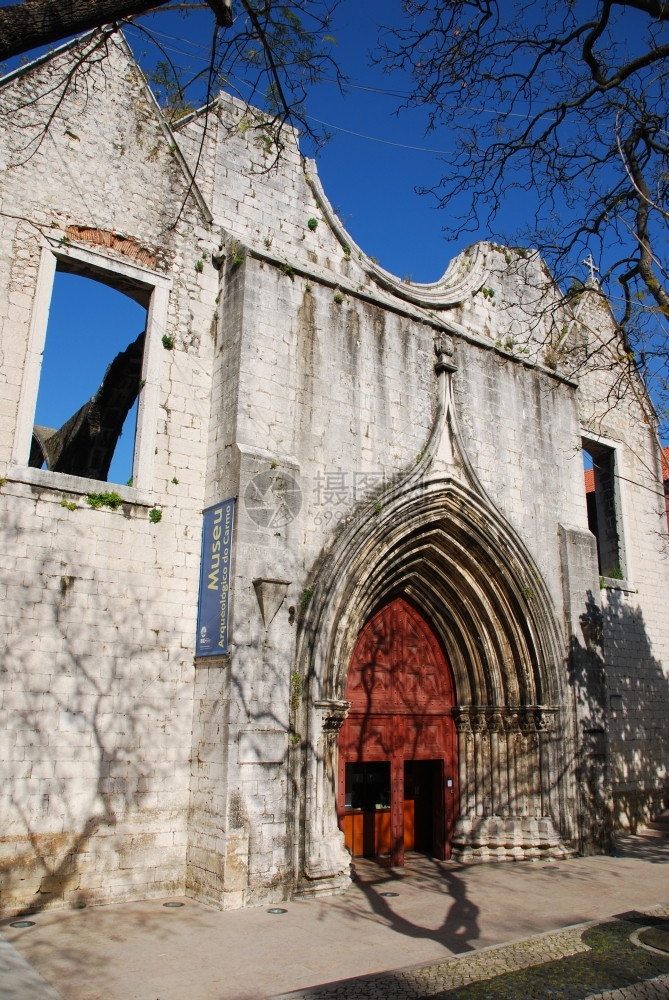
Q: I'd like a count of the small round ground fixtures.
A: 5